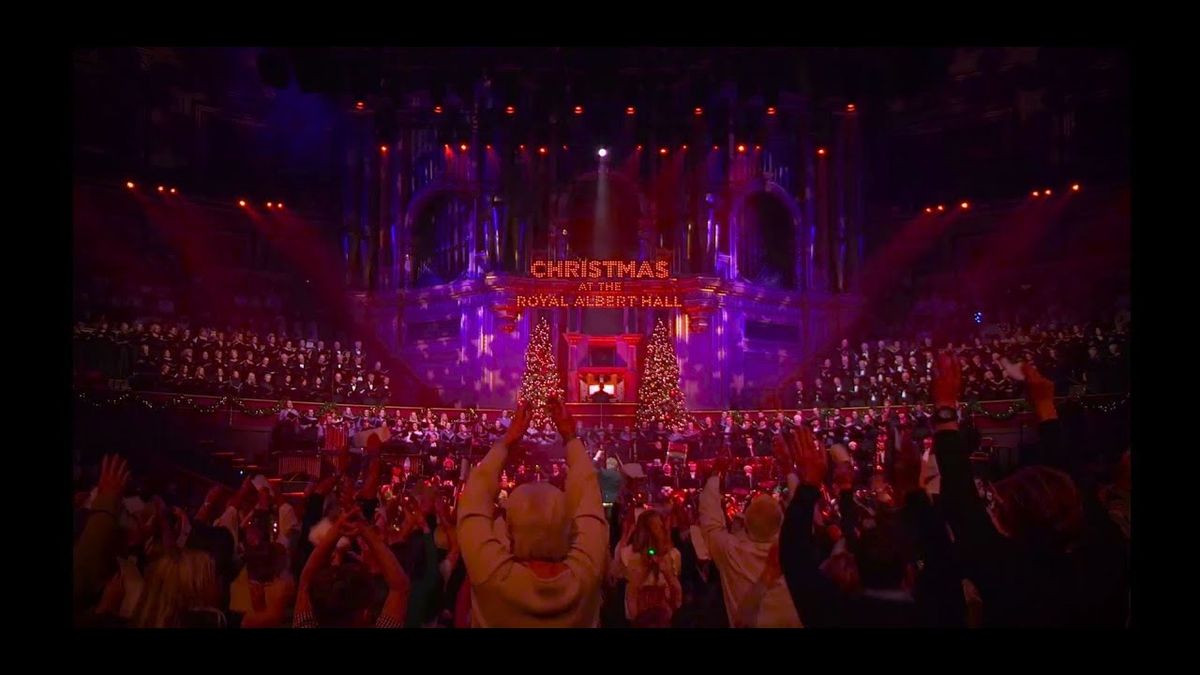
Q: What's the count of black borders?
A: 4